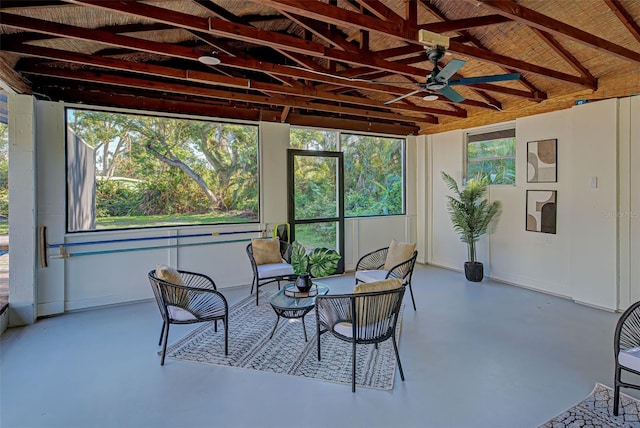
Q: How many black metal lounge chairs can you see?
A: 5